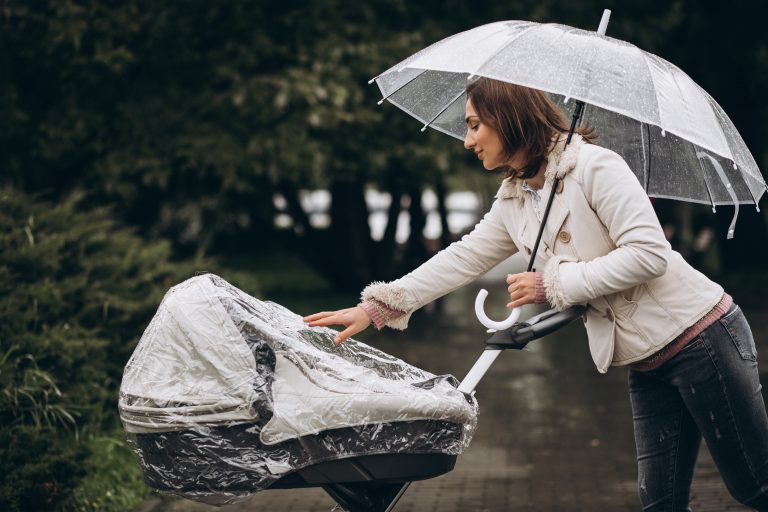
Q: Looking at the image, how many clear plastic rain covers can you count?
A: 1